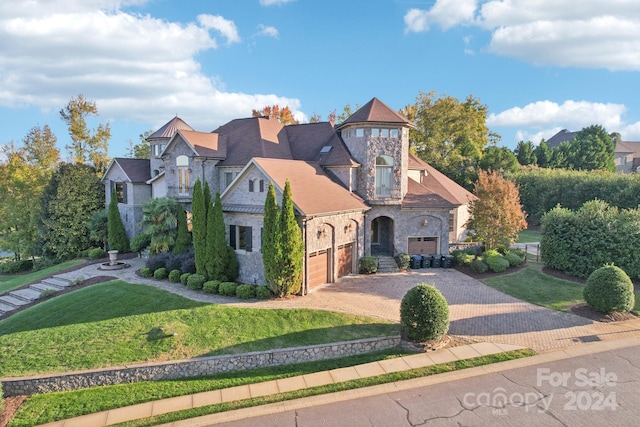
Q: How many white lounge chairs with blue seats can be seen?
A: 0